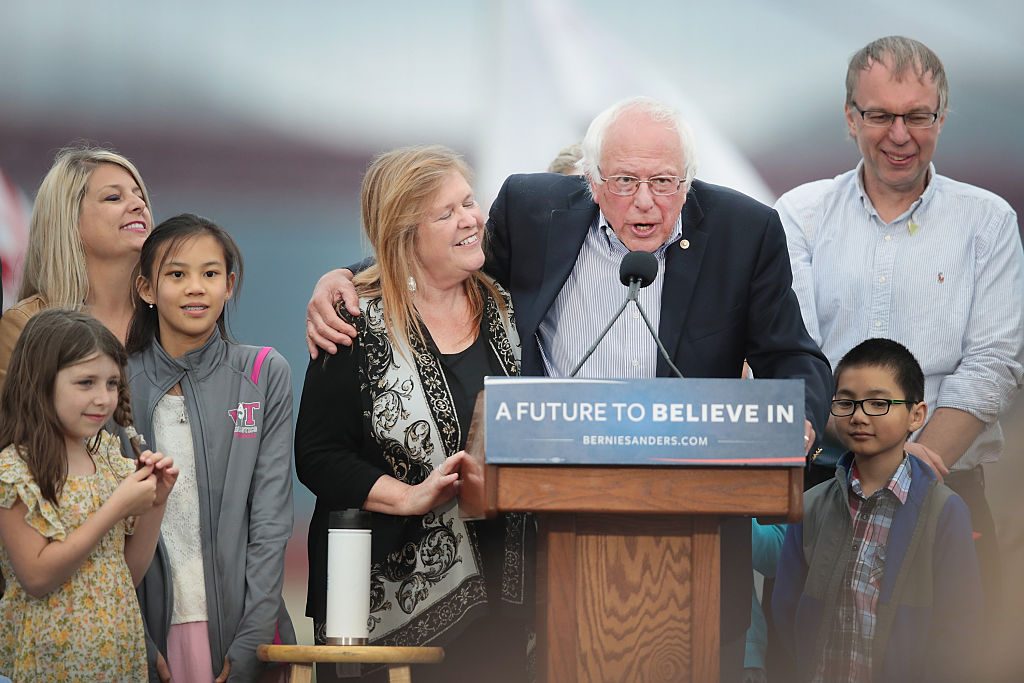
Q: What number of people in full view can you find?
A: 7